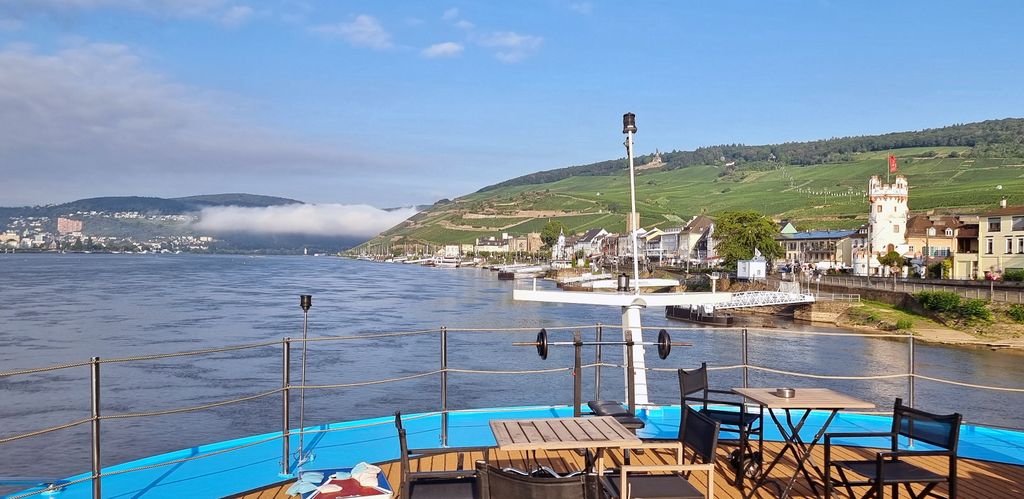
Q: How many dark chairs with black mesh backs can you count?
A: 5